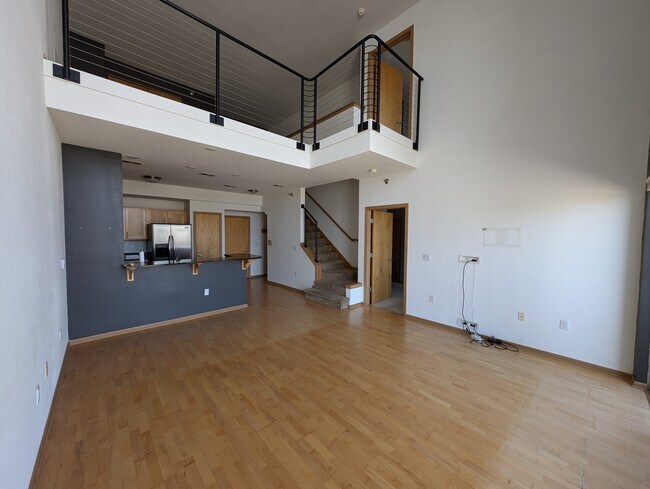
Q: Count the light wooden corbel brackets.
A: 3